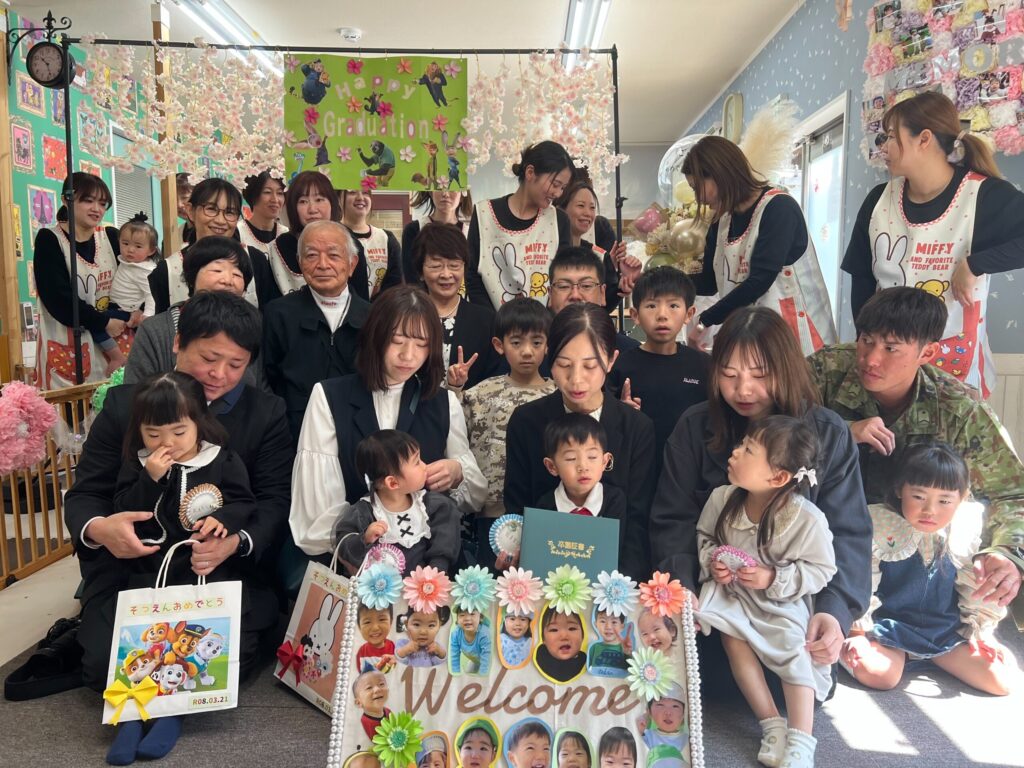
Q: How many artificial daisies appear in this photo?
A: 9